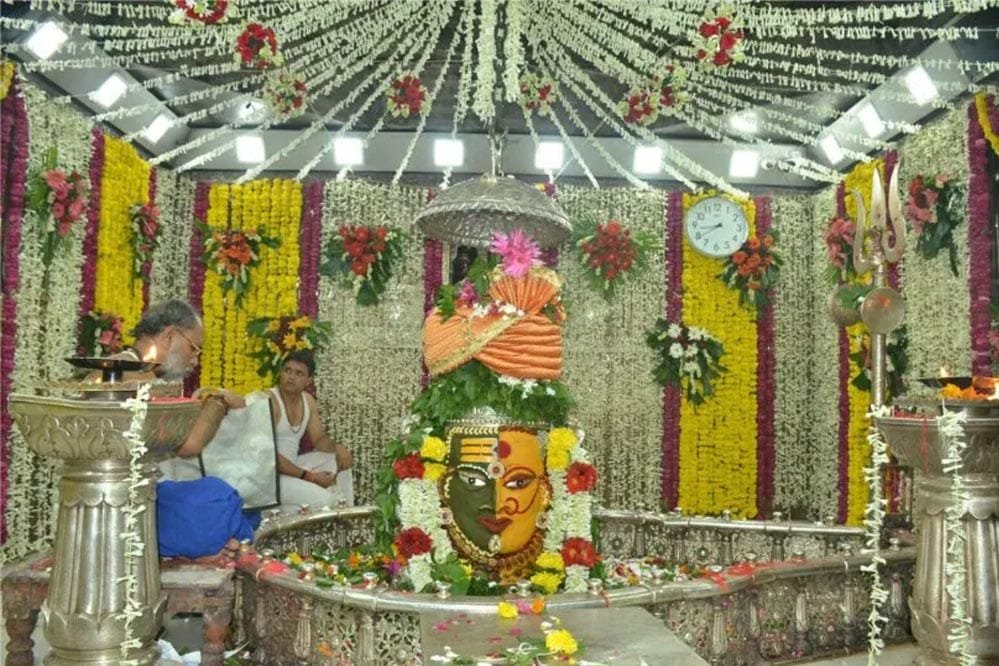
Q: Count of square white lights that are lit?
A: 12